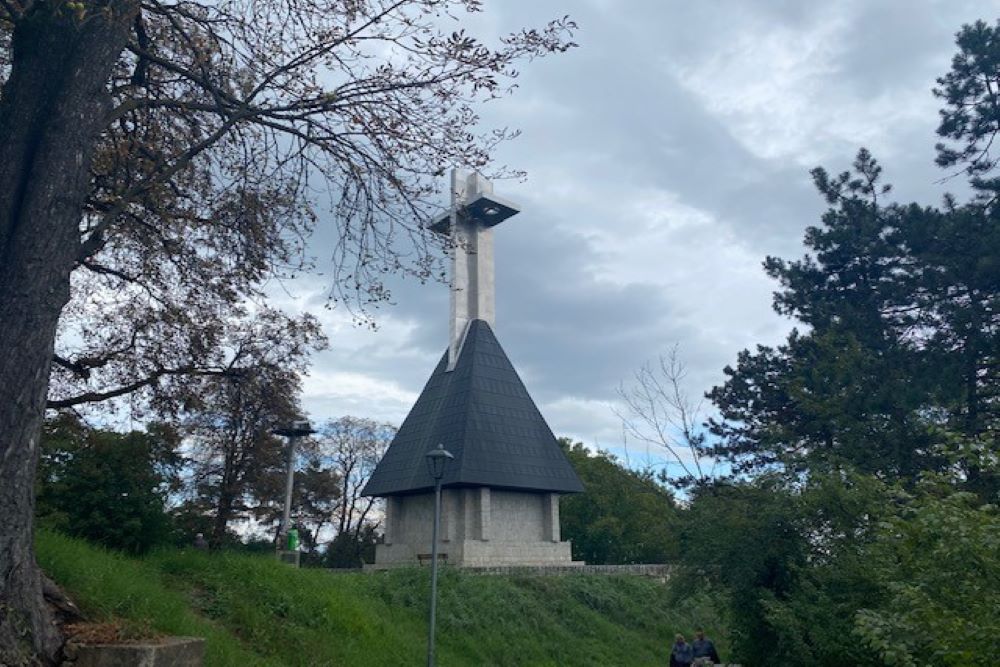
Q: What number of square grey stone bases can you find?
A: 1